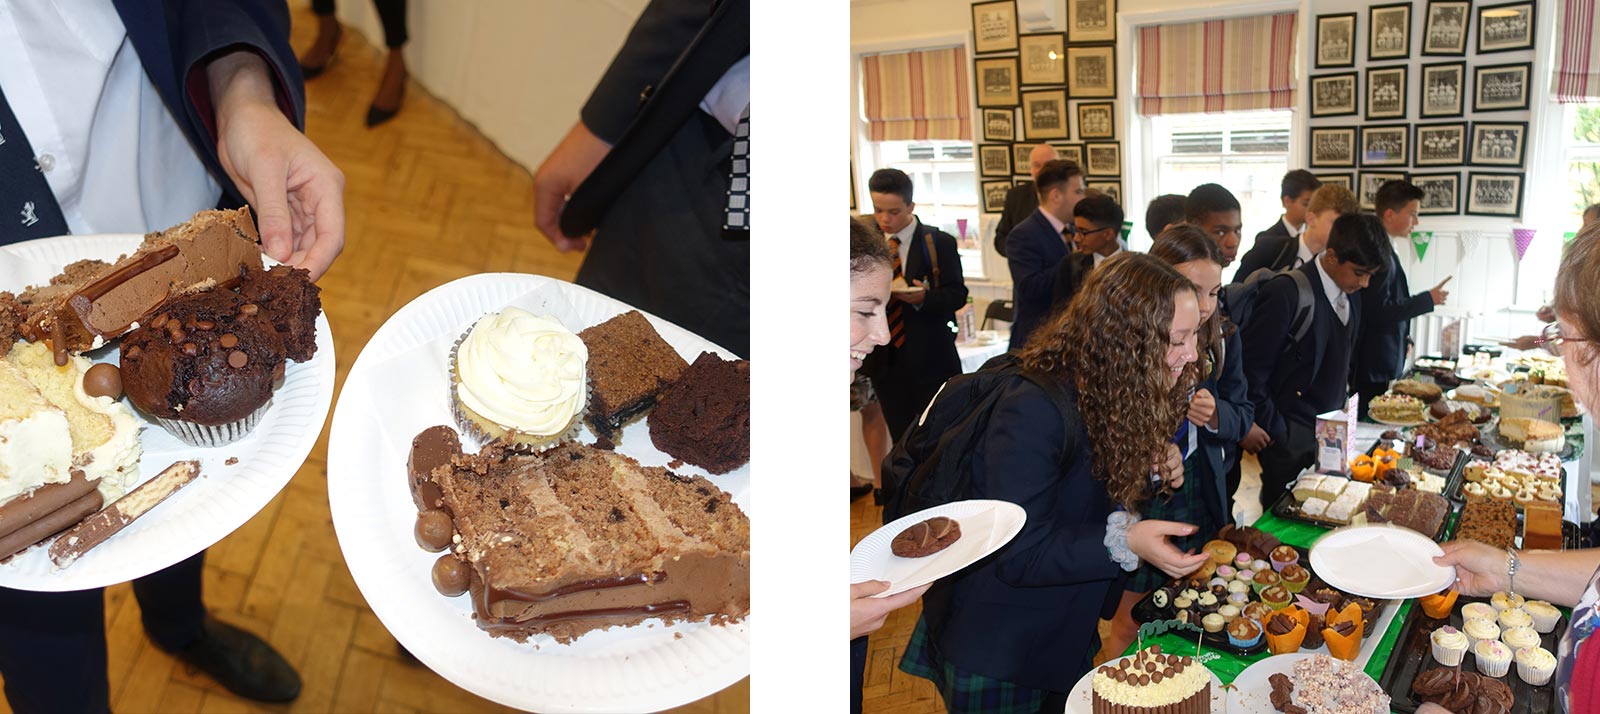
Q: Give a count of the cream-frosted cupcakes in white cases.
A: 9